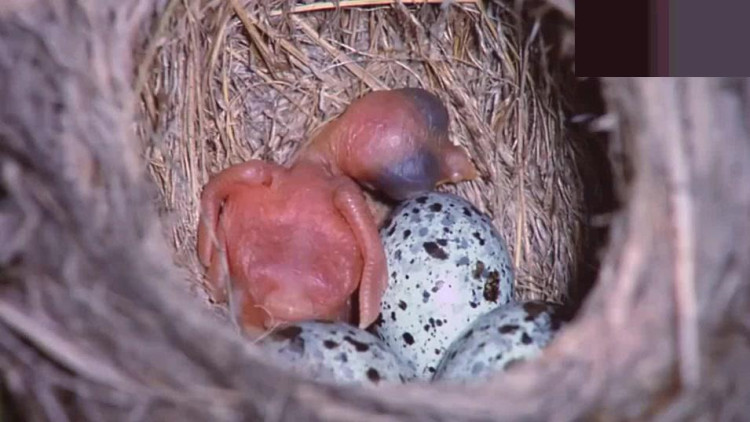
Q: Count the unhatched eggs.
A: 3